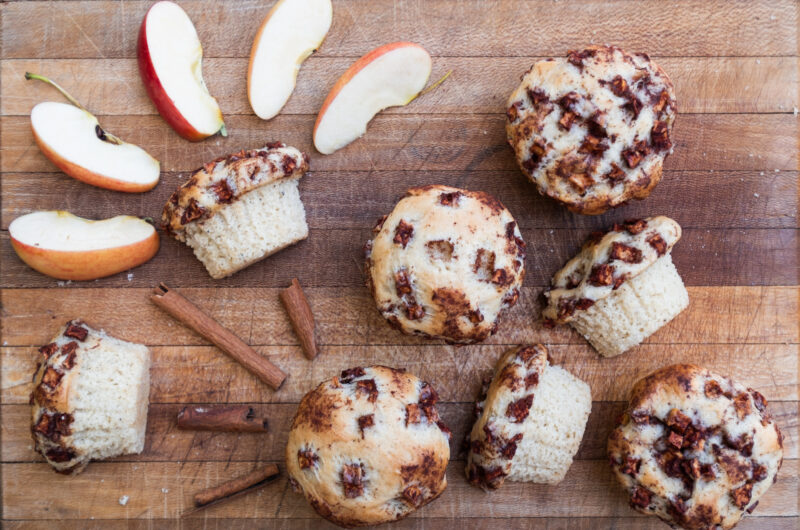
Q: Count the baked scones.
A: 8